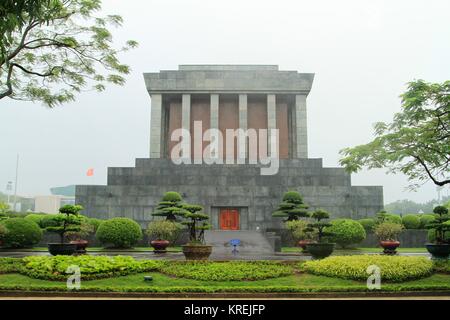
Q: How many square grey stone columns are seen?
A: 6